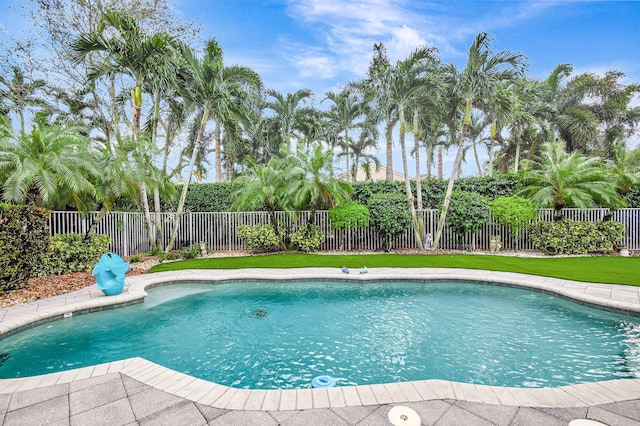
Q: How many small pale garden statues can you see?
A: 3